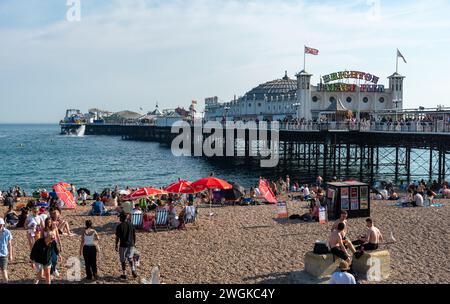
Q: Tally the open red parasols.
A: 5